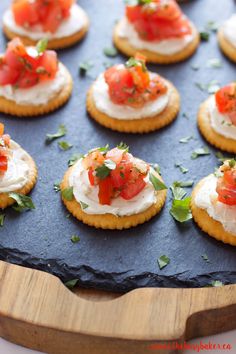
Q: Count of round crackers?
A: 9